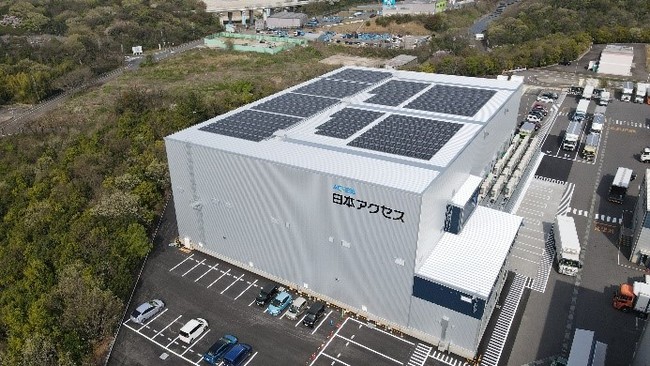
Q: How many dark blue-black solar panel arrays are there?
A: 8